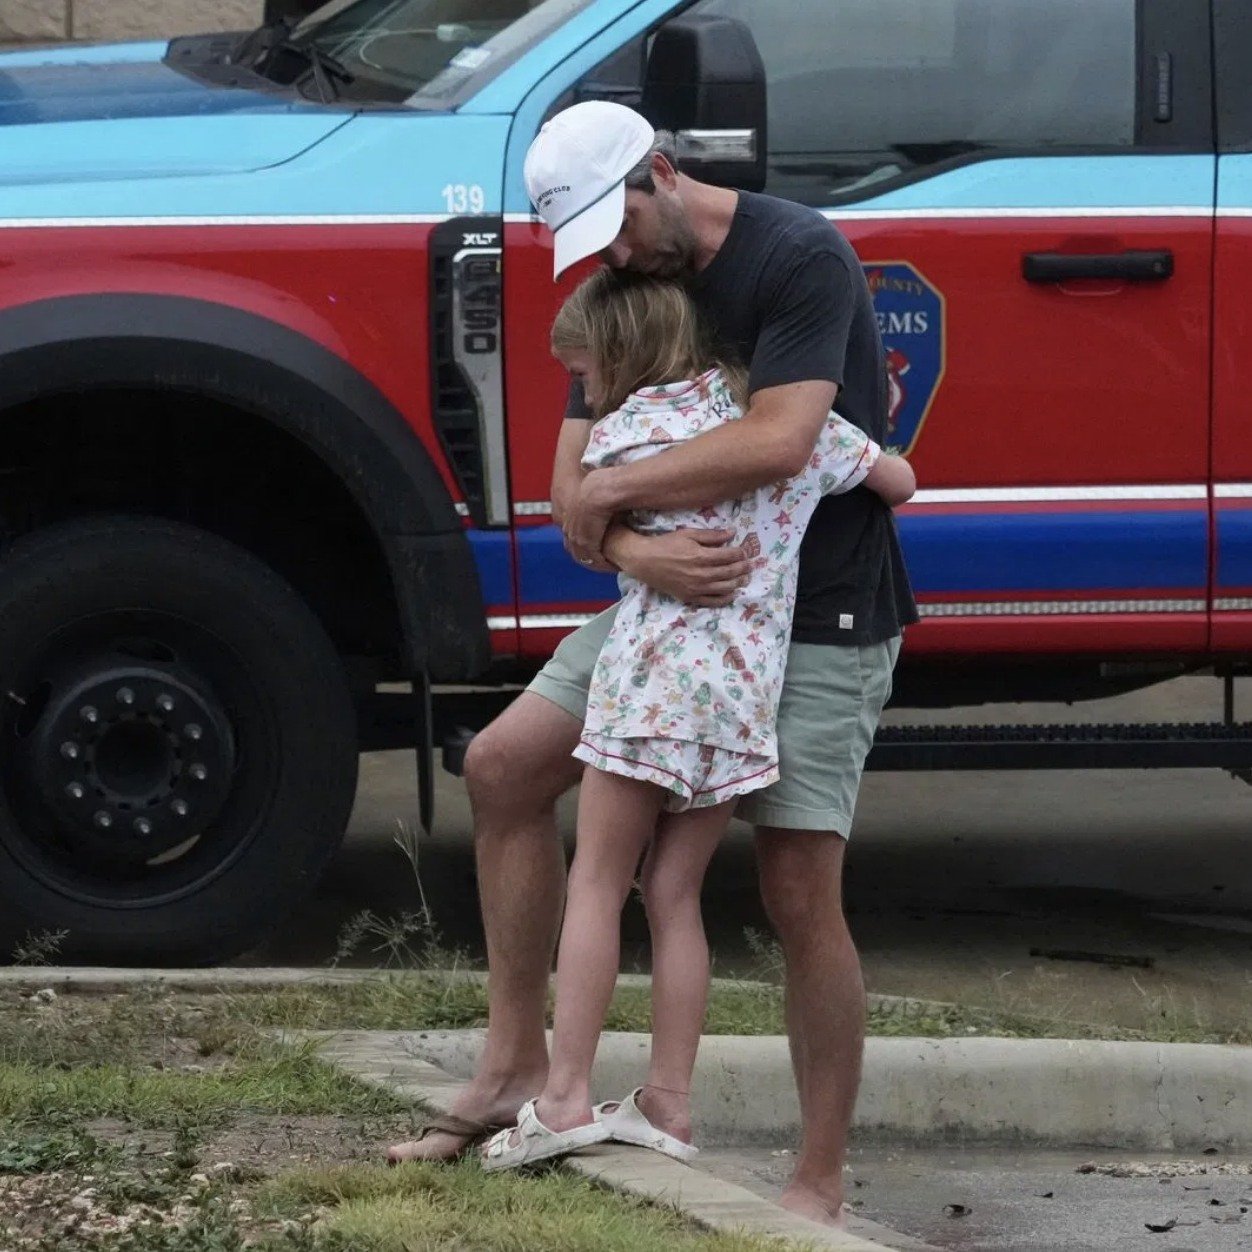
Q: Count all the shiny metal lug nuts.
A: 10